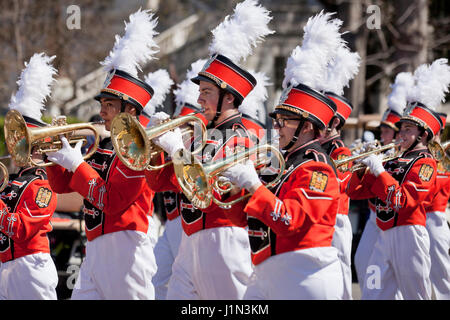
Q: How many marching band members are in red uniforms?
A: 11